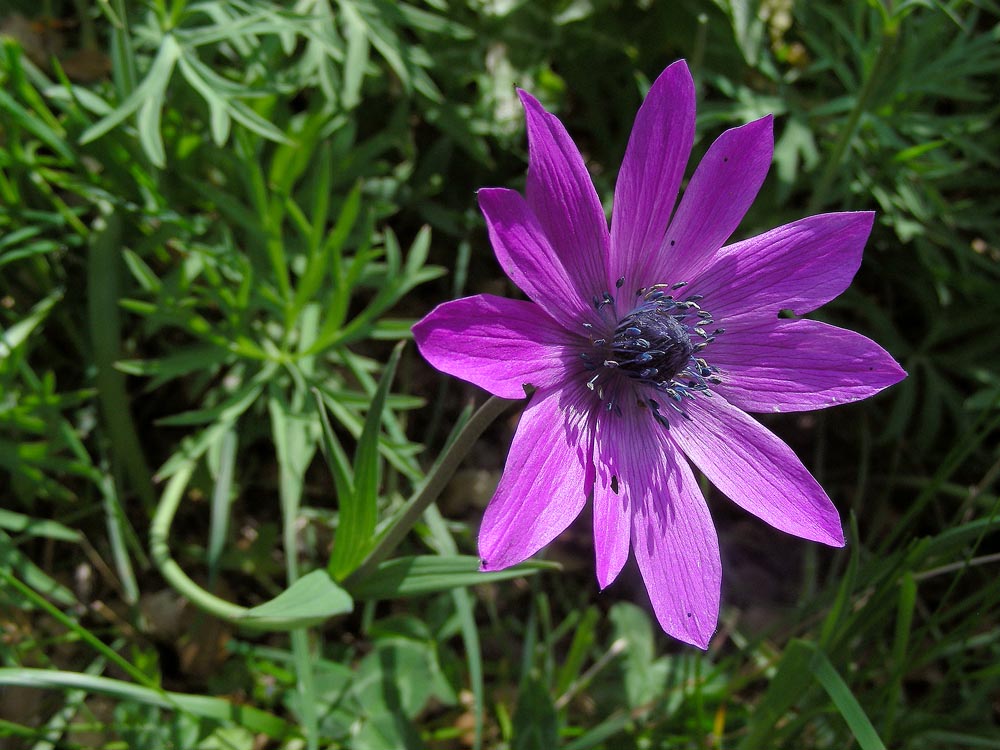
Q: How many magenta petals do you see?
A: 11